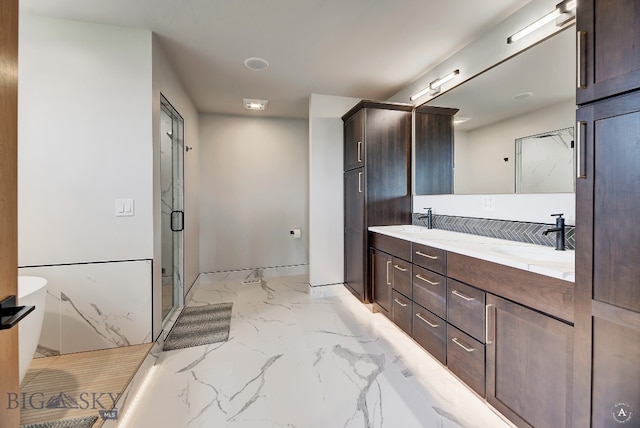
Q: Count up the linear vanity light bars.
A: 2